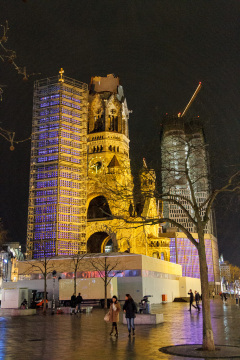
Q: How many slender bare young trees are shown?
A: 3